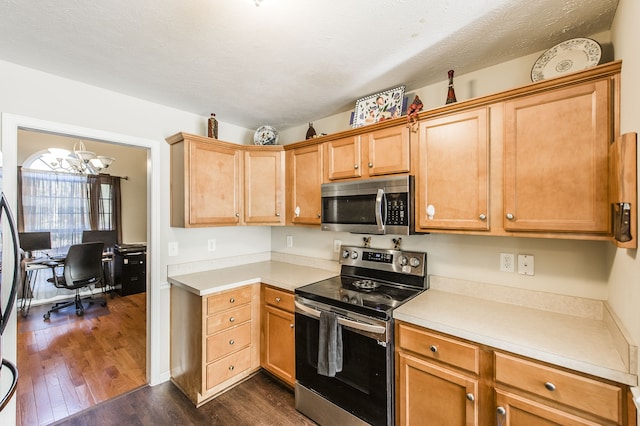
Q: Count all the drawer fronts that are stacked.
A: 4